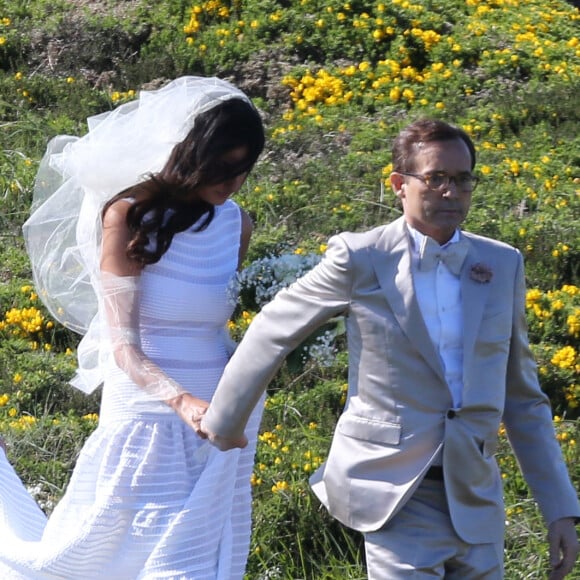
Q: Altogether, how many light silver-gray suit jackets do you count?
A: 1